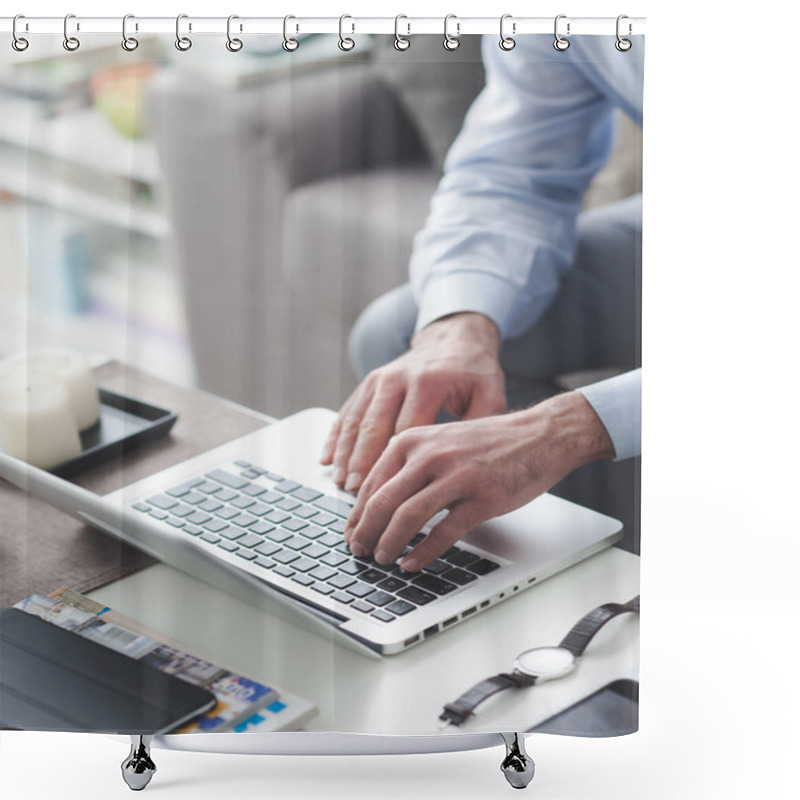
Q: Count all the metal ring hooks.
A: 12